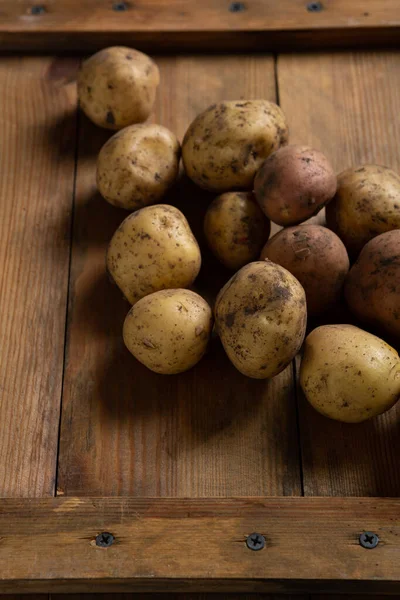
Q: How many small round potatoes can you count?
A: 12